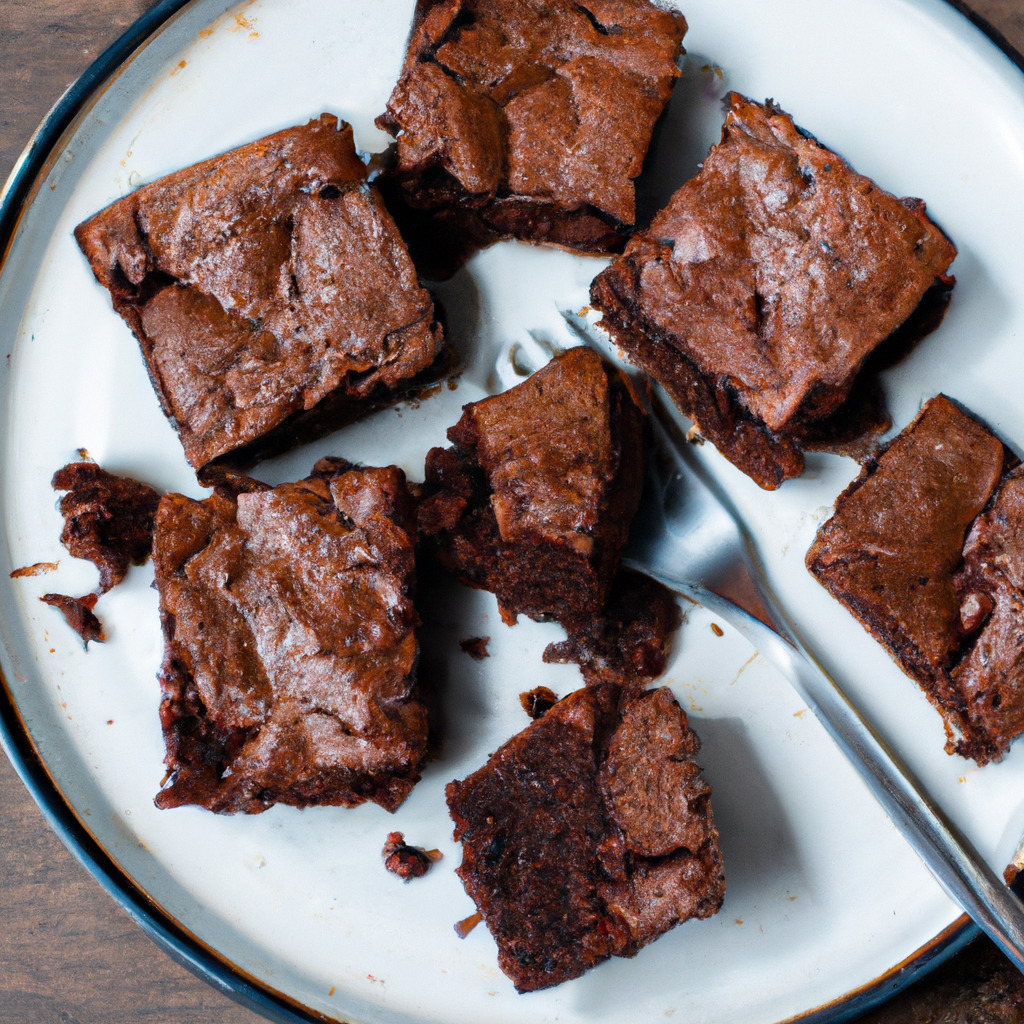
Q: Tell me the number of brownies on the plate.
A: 7